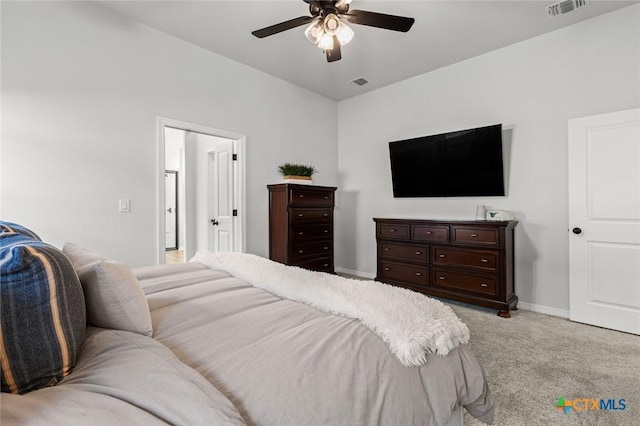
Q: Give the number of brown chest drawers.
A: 2